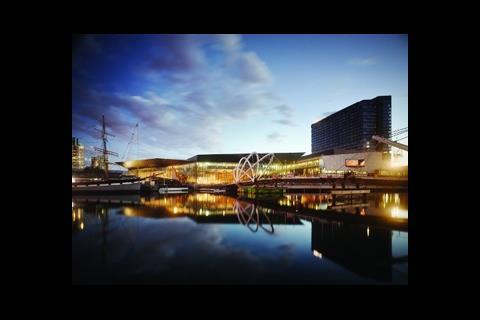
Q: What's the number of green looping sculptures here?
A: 0